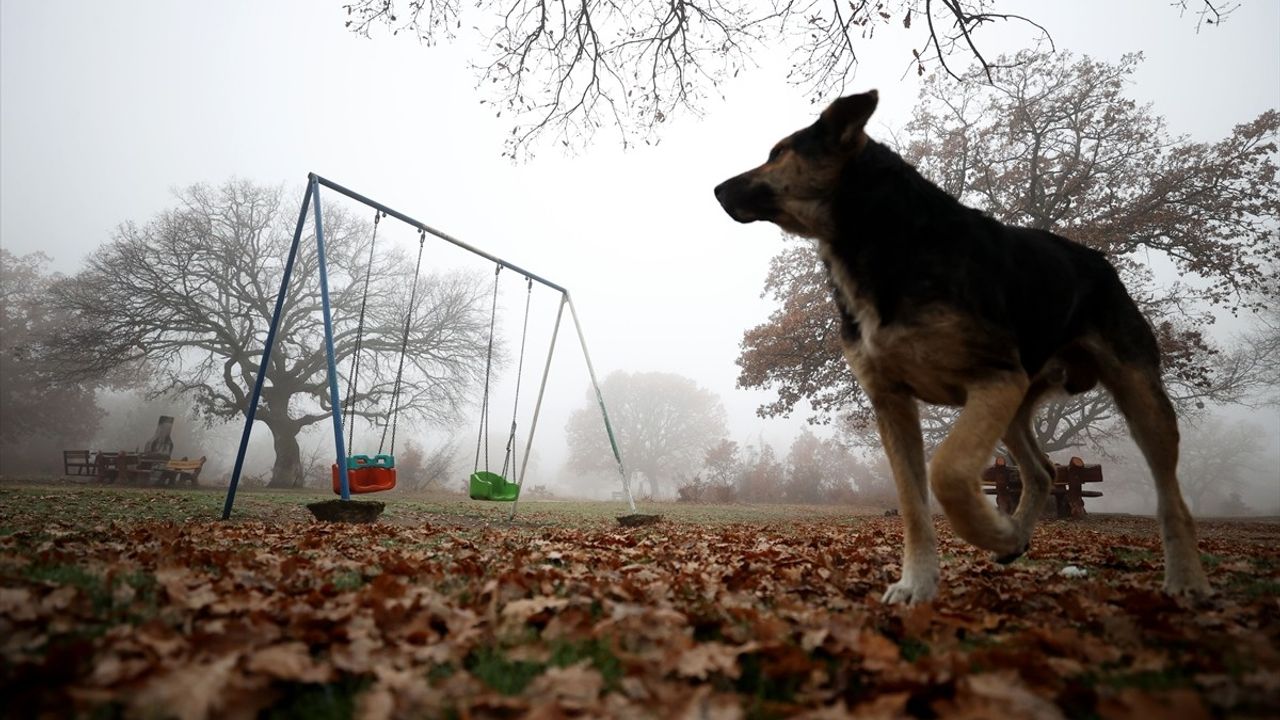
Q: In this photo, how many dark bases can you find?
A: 2